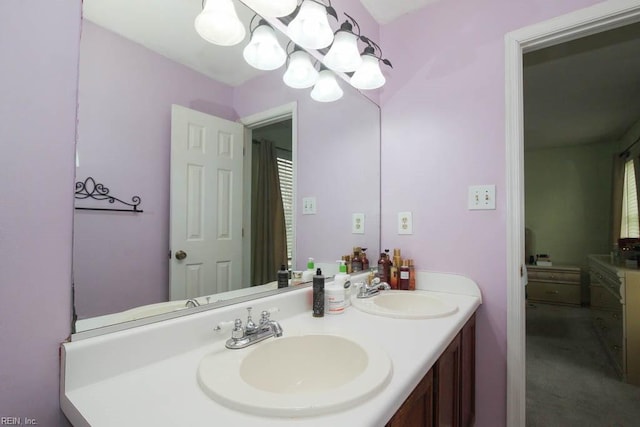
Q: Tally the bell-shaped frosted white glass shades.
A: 8